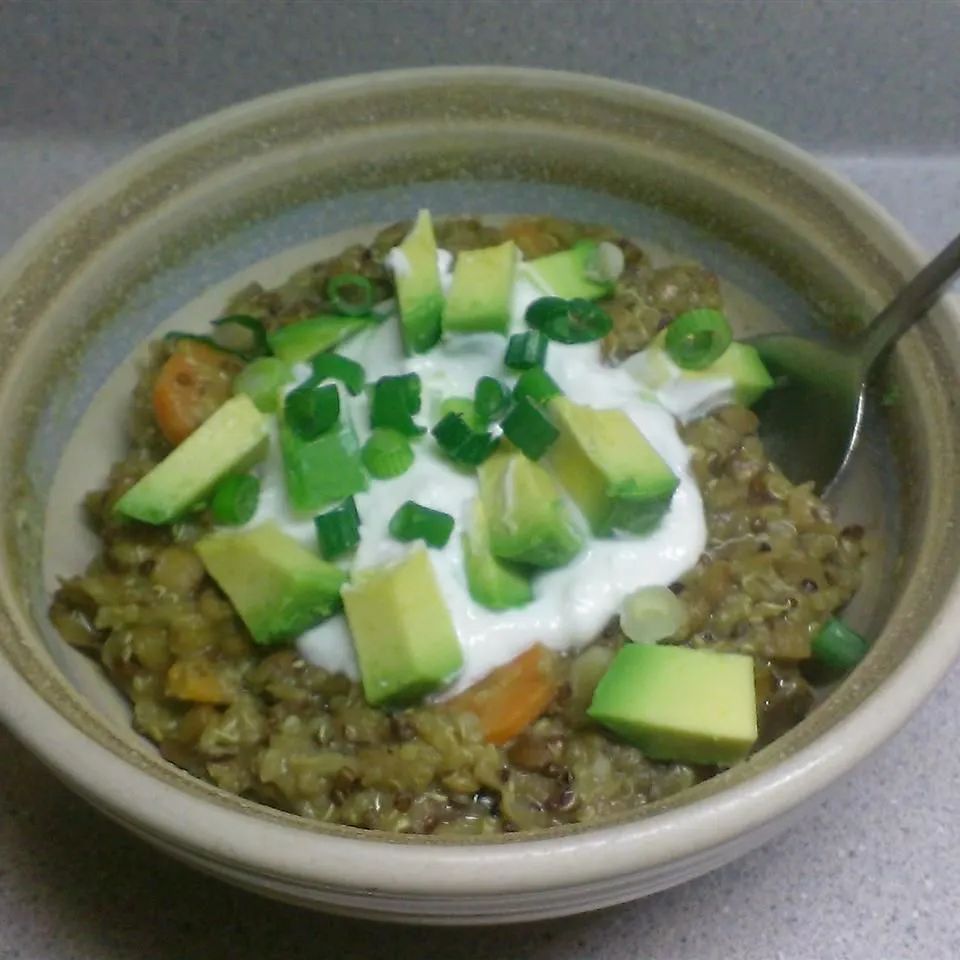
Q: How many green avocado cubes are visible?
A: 13